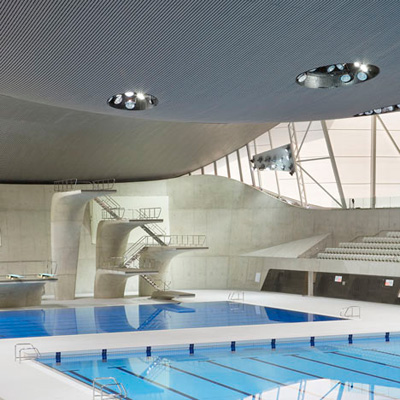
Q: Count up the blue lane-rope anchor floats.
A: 9